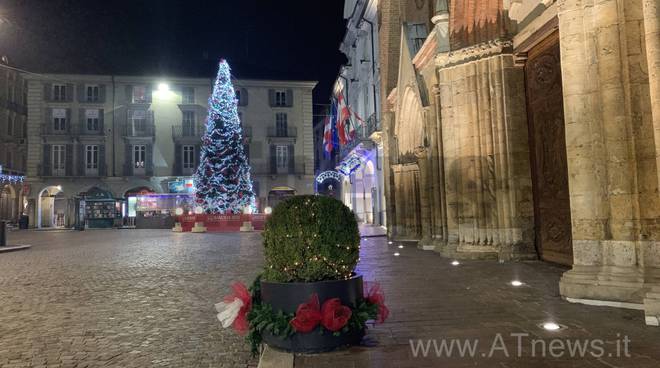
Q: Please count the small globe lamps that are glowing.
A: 4